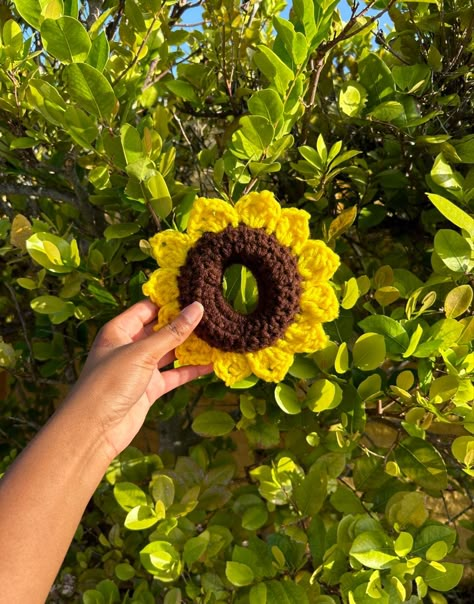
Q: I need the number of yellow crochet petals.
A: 12